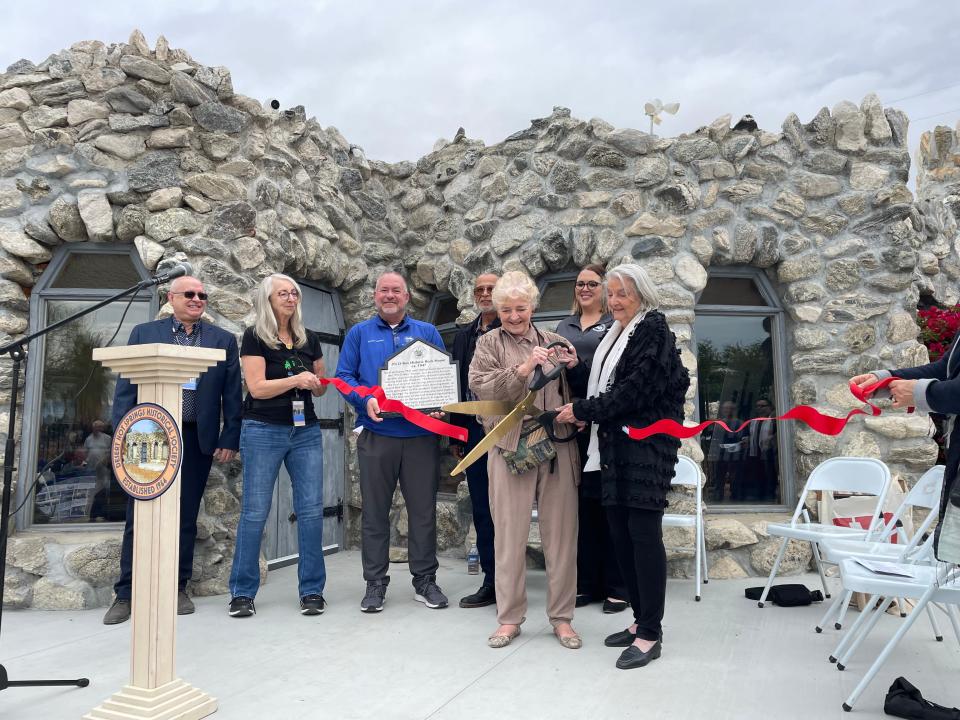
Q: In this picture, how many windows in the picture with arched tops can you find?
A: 4